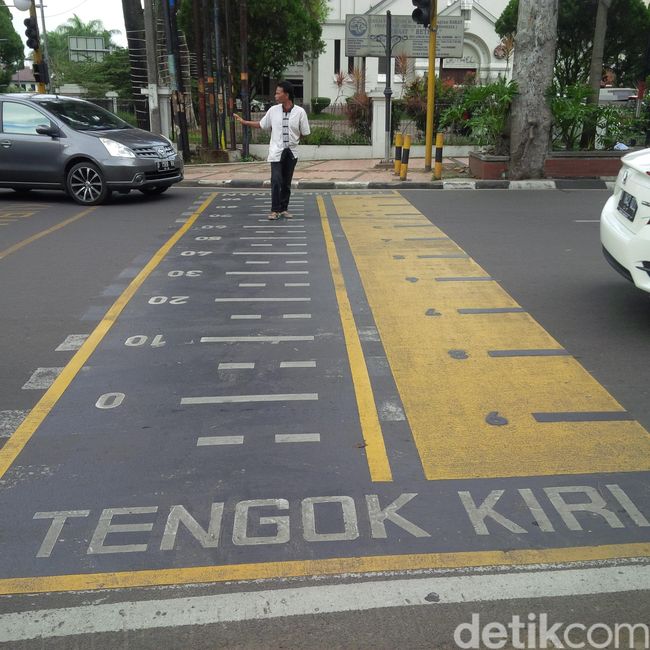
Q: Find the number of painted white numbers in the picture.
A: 10